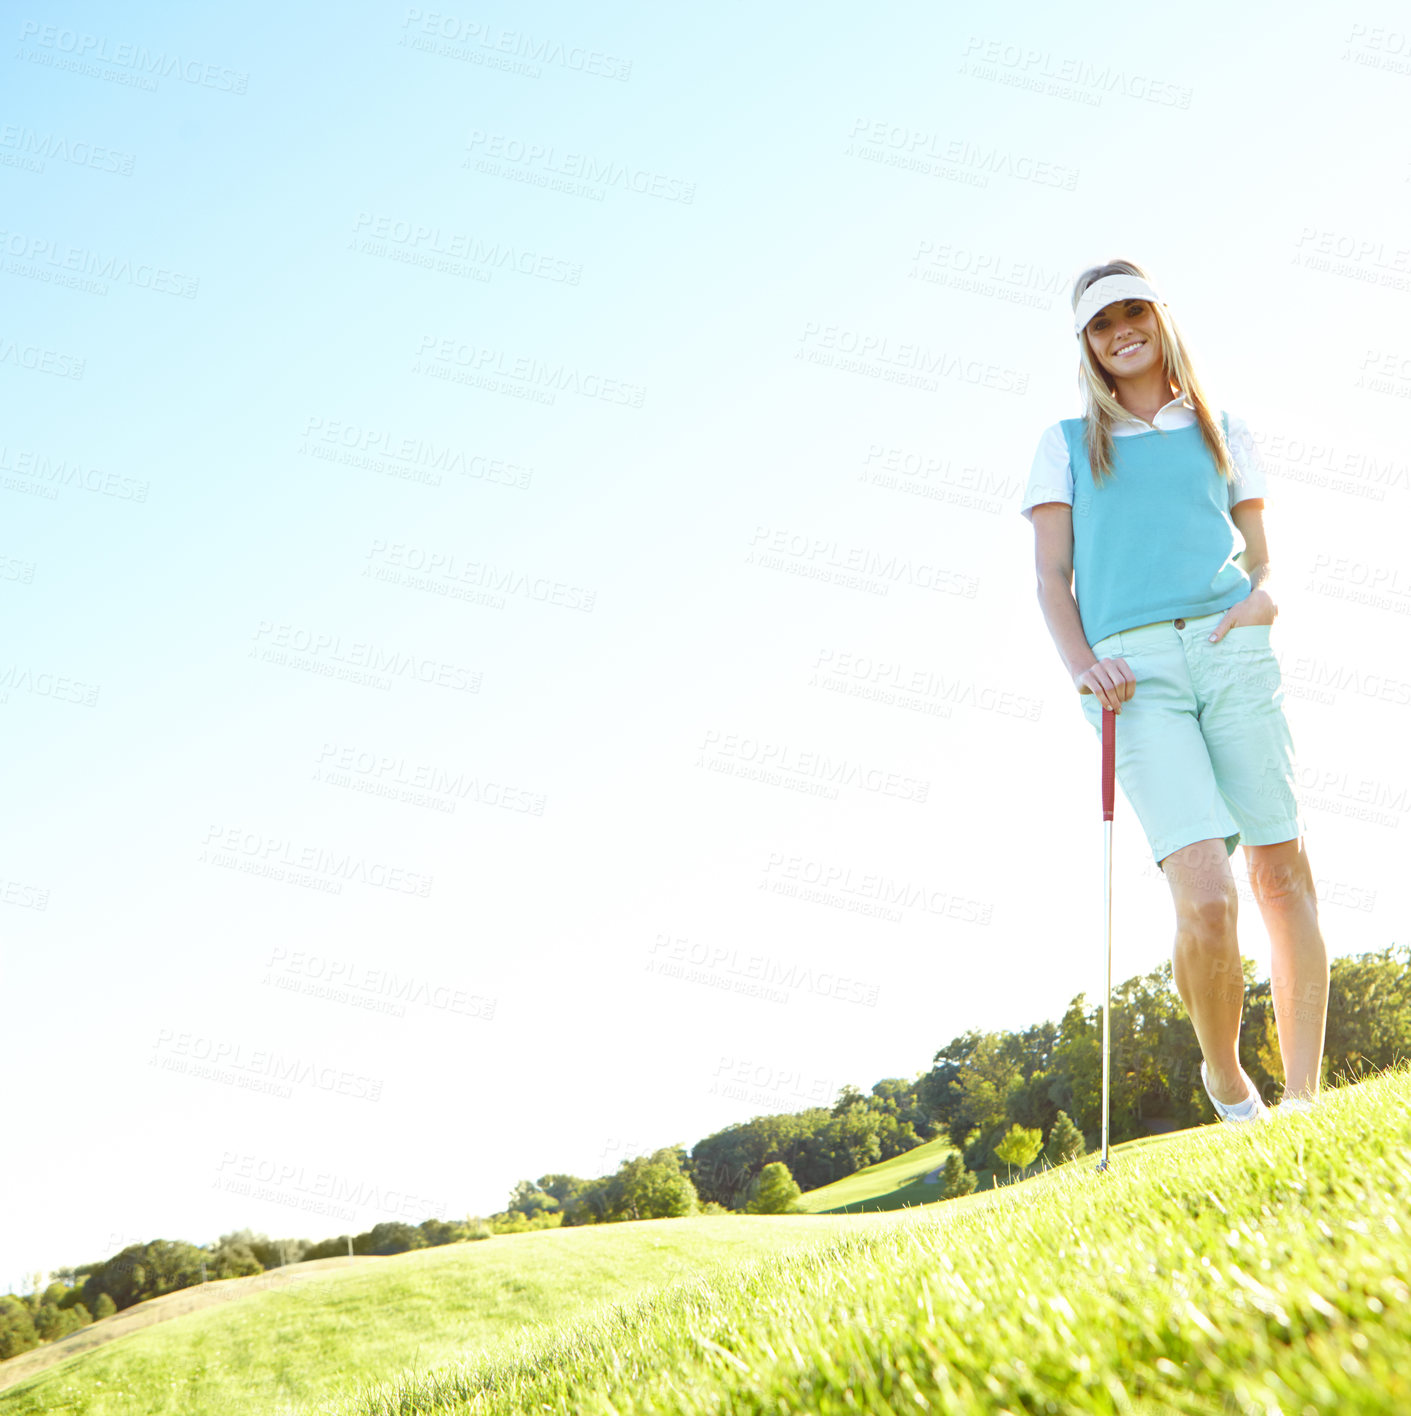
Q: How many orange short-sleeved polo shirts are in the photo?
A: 0